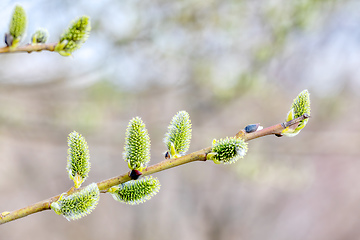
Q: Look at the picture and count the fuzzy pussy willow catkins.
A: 10